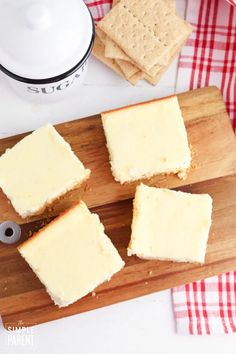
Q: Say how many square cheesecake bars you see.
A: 4